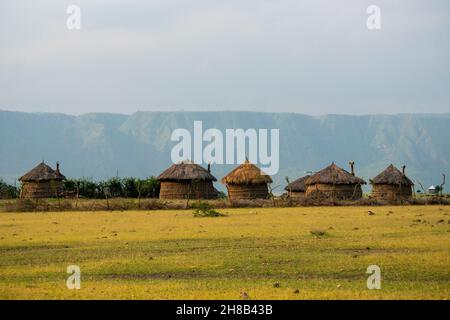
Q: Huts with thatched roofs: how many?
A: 6